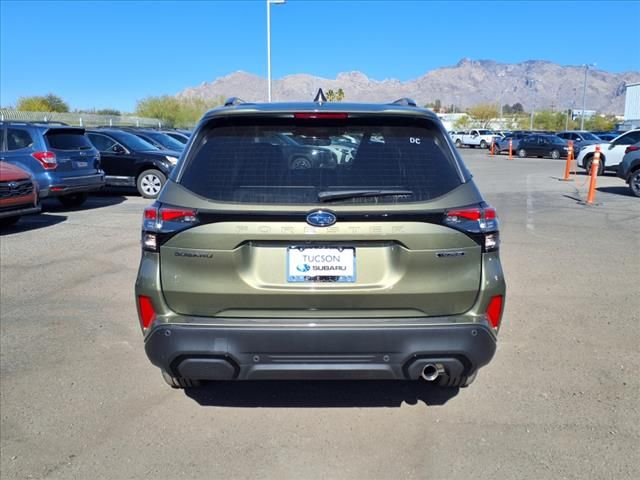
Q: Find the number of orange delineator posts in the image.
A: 4